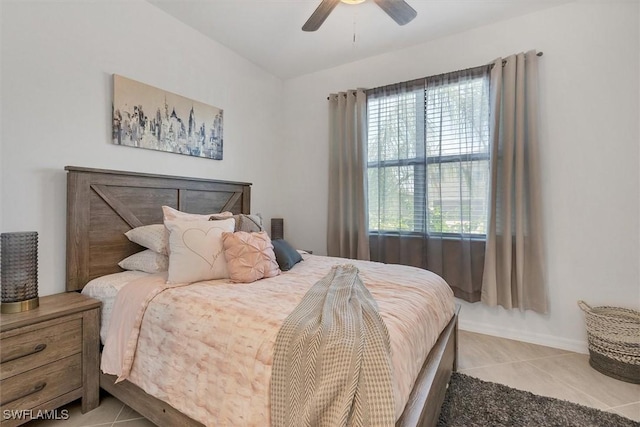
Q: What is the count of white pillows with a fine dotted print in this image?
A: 2